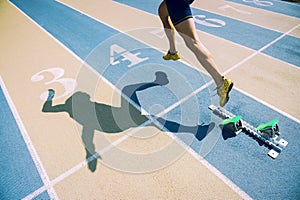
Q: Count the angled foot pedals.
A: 2